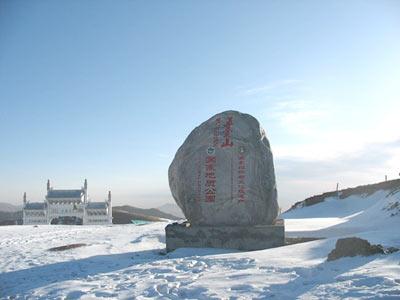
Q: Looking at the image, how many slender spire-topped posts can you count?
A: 4